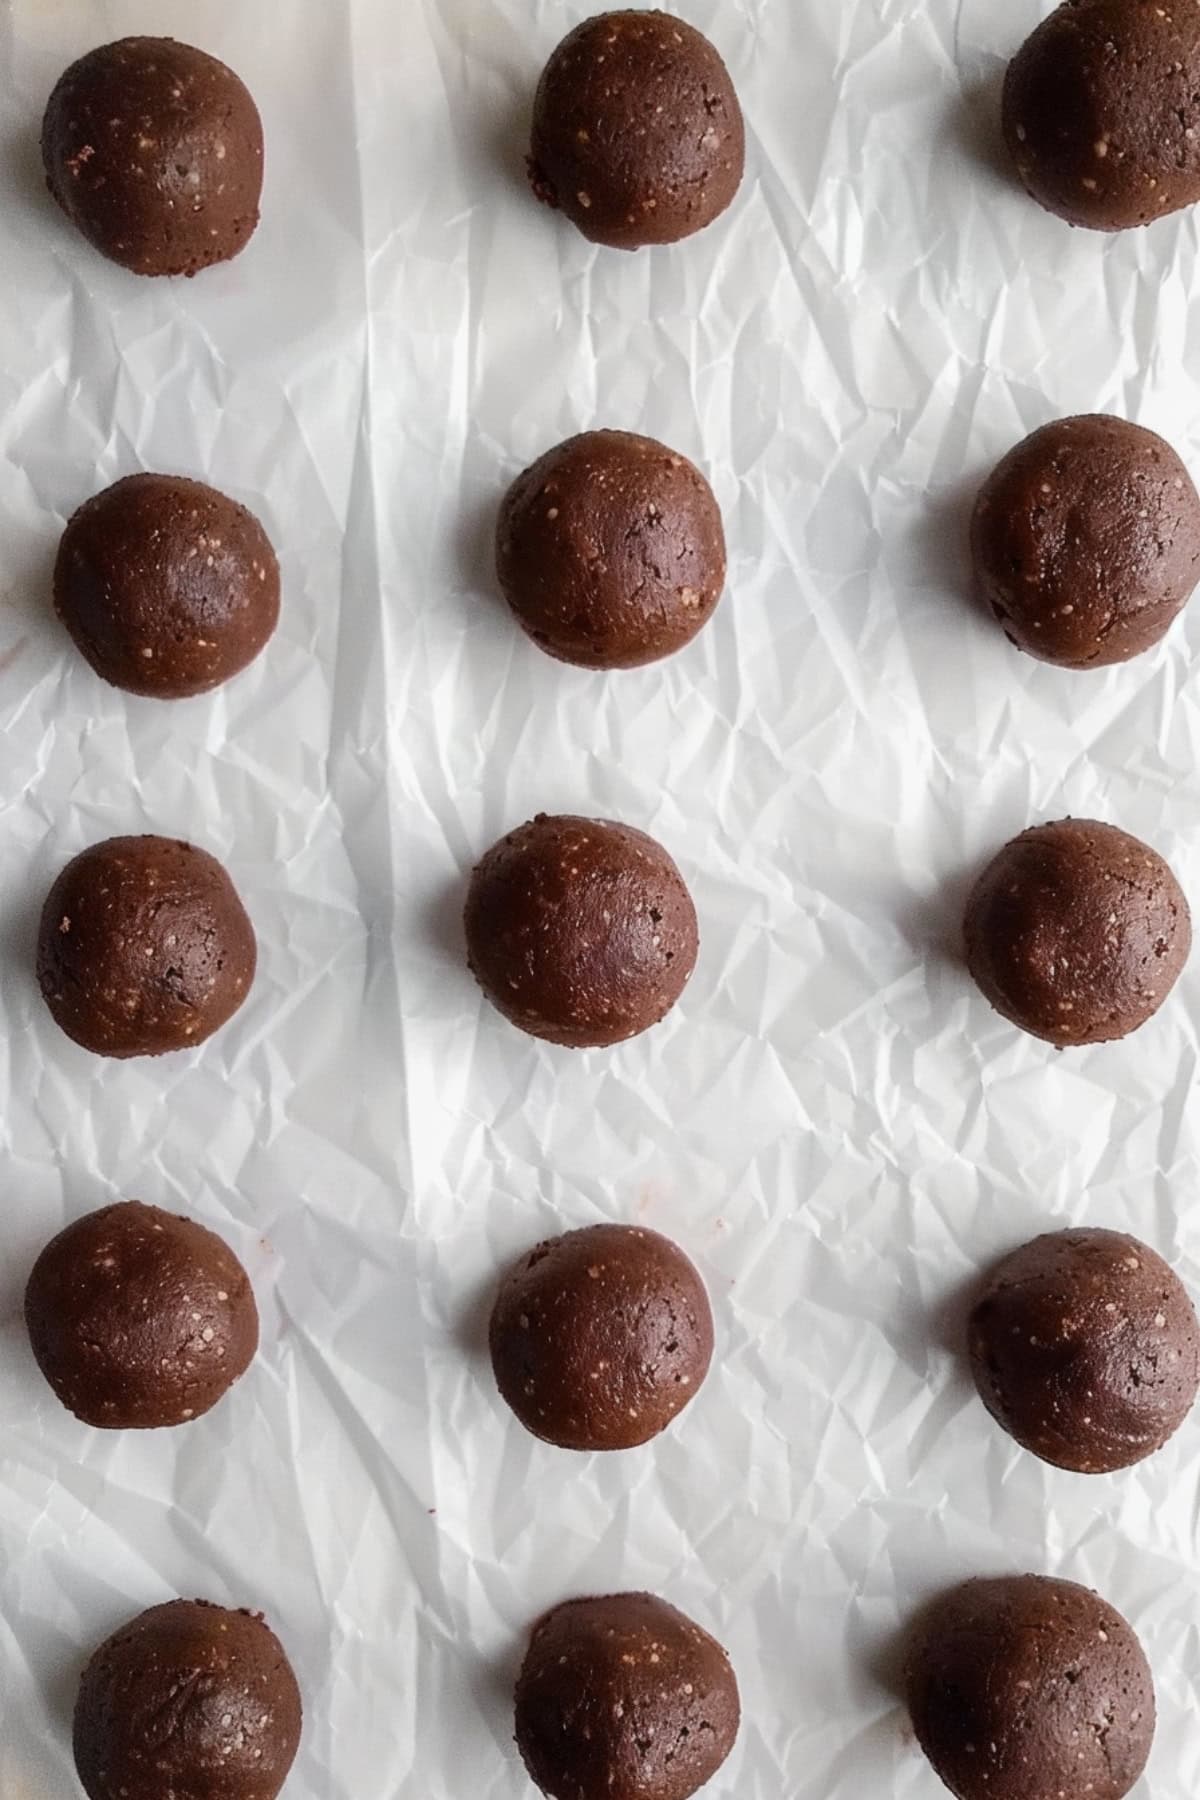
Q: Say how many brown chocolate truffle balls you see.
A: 15